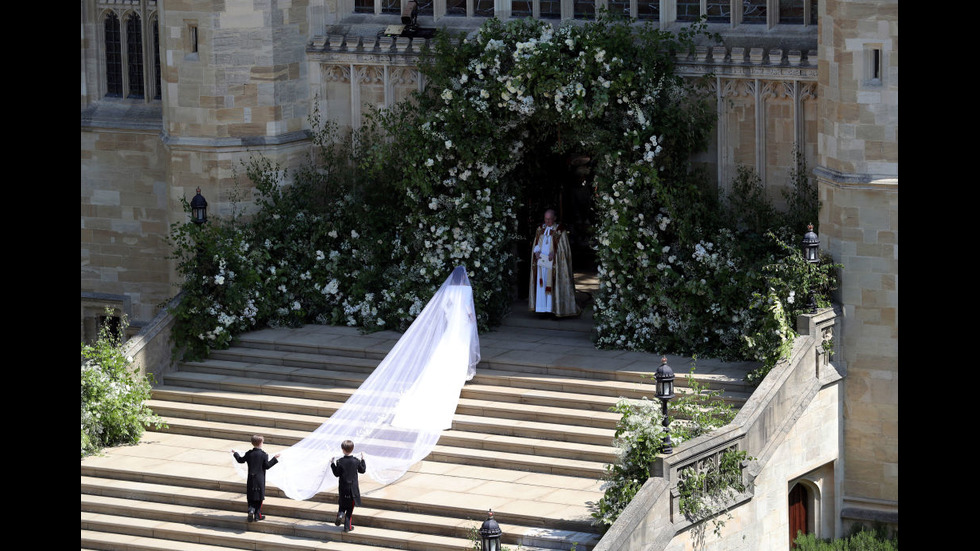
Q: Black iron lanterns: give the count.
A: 4